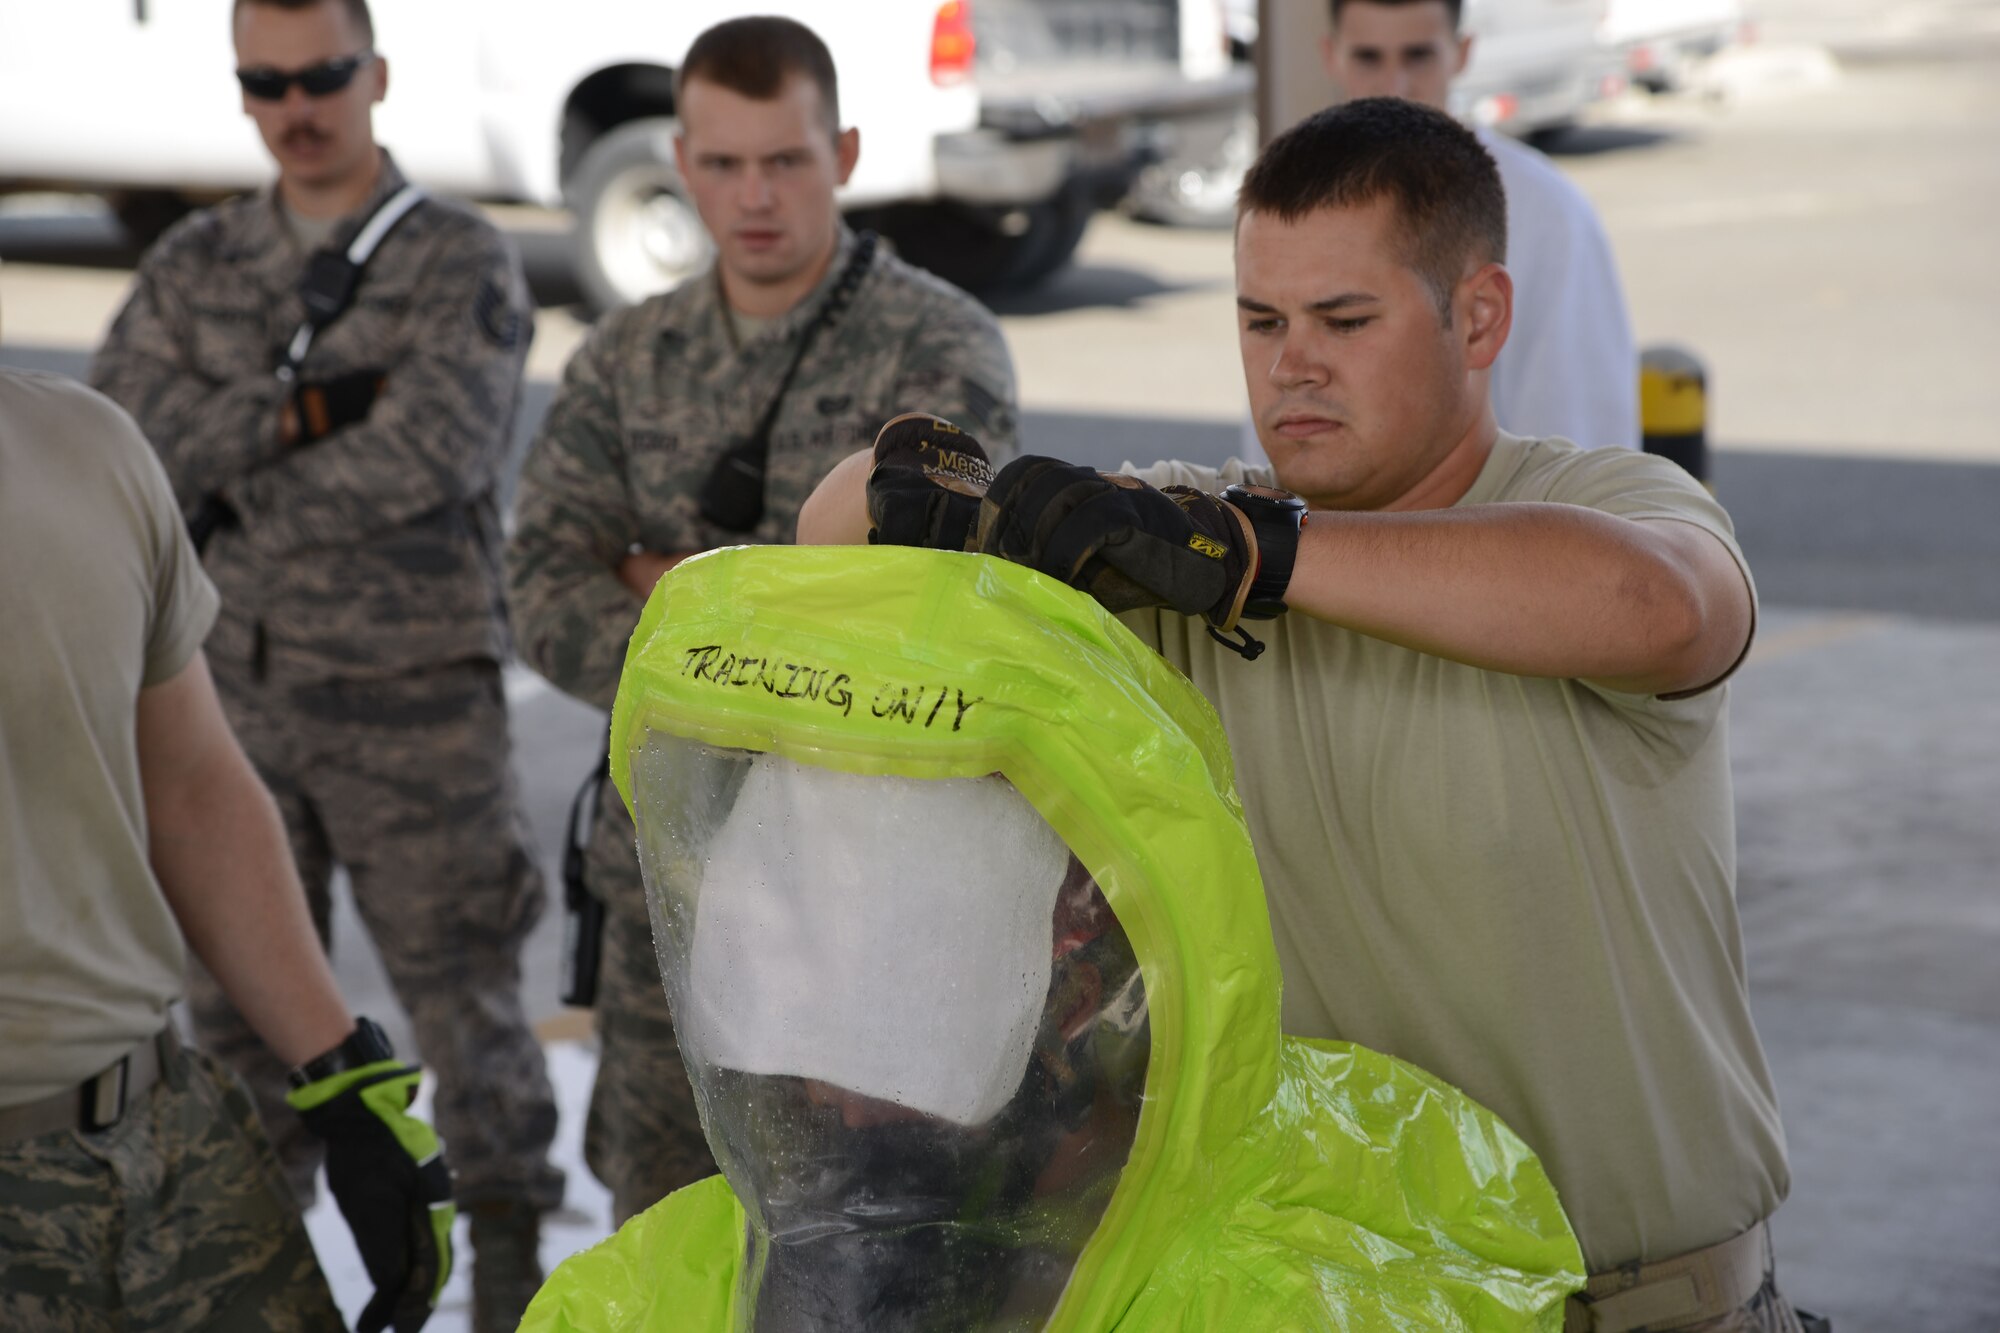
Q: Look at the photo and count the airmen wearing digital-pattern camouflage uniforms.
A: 2